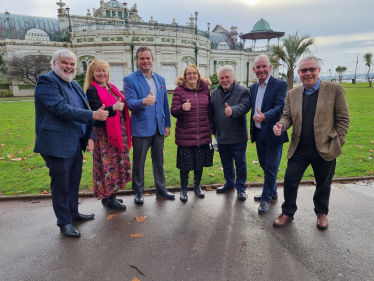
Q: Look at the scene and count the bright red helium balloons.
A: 0